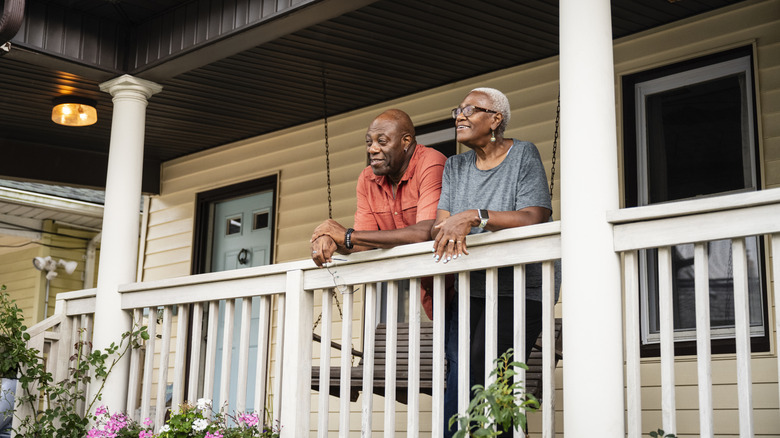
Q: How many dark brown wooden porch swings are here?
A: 1